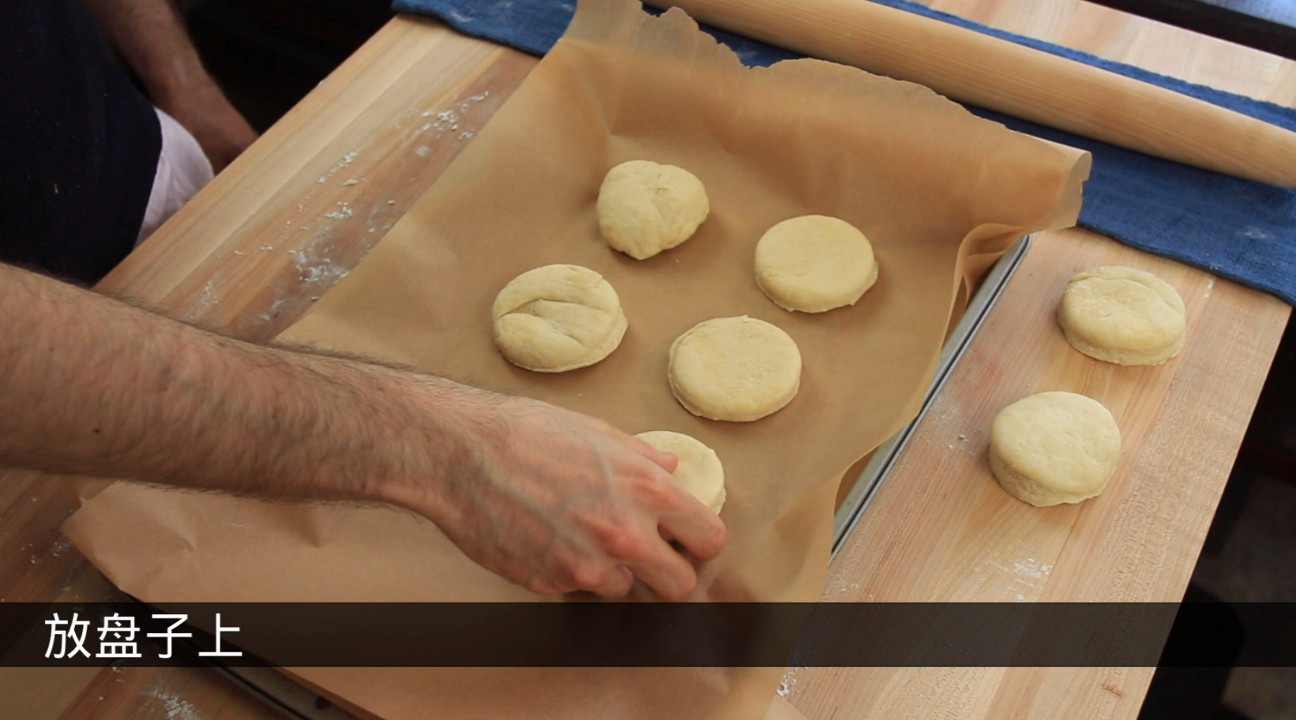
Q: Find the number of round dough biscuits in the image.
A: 7